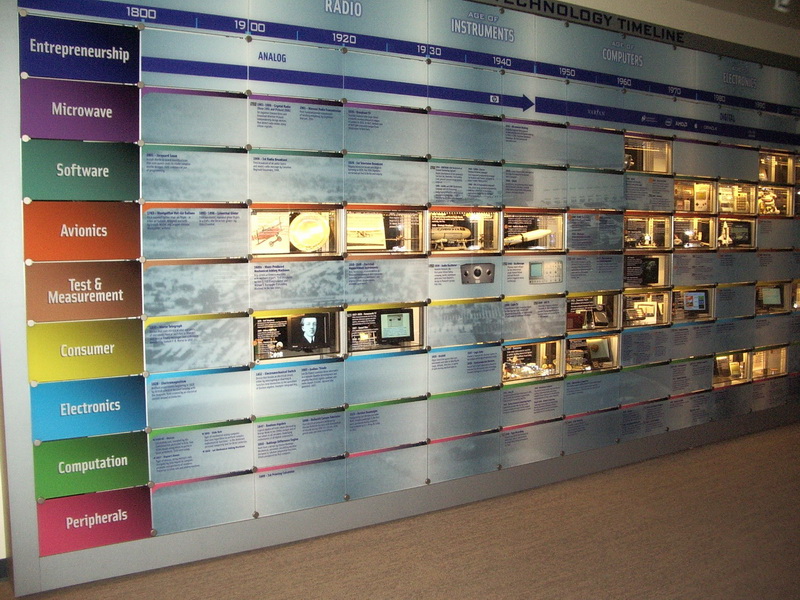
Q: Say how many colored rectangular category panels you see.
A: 9